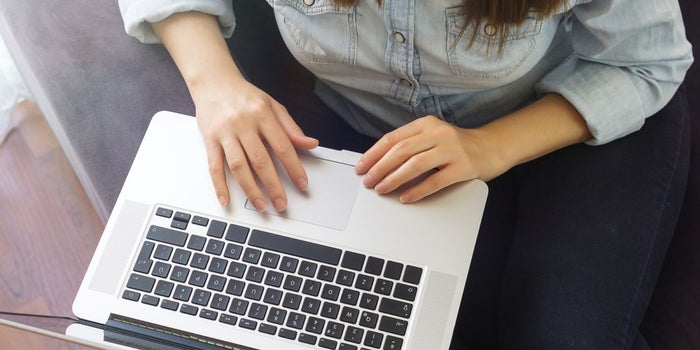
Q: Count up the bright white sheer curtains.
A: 1